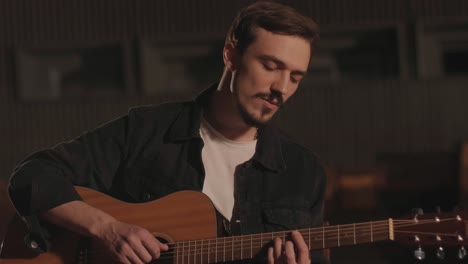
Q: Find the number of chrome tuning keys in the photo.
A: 6